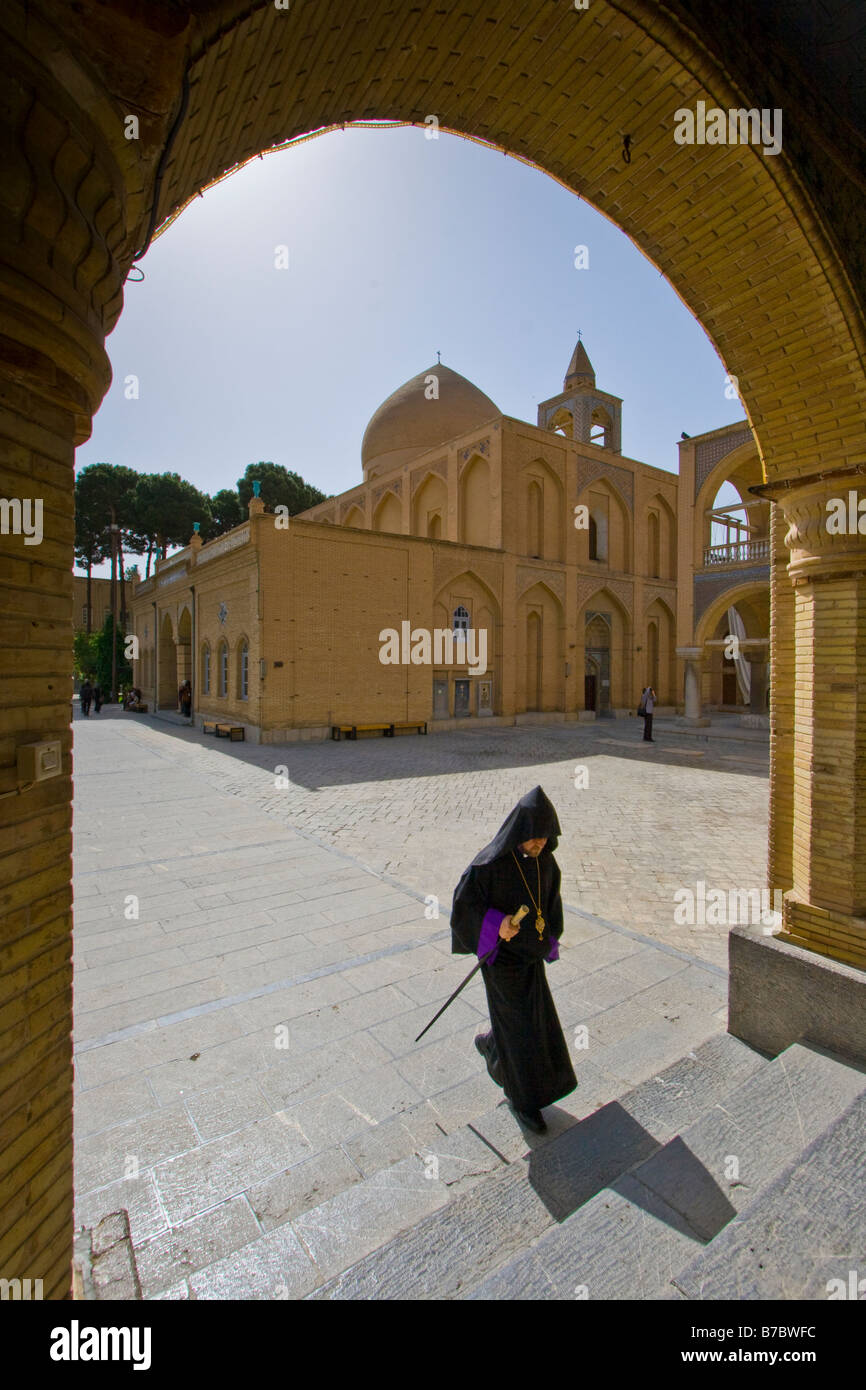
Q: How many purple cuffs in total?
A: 2